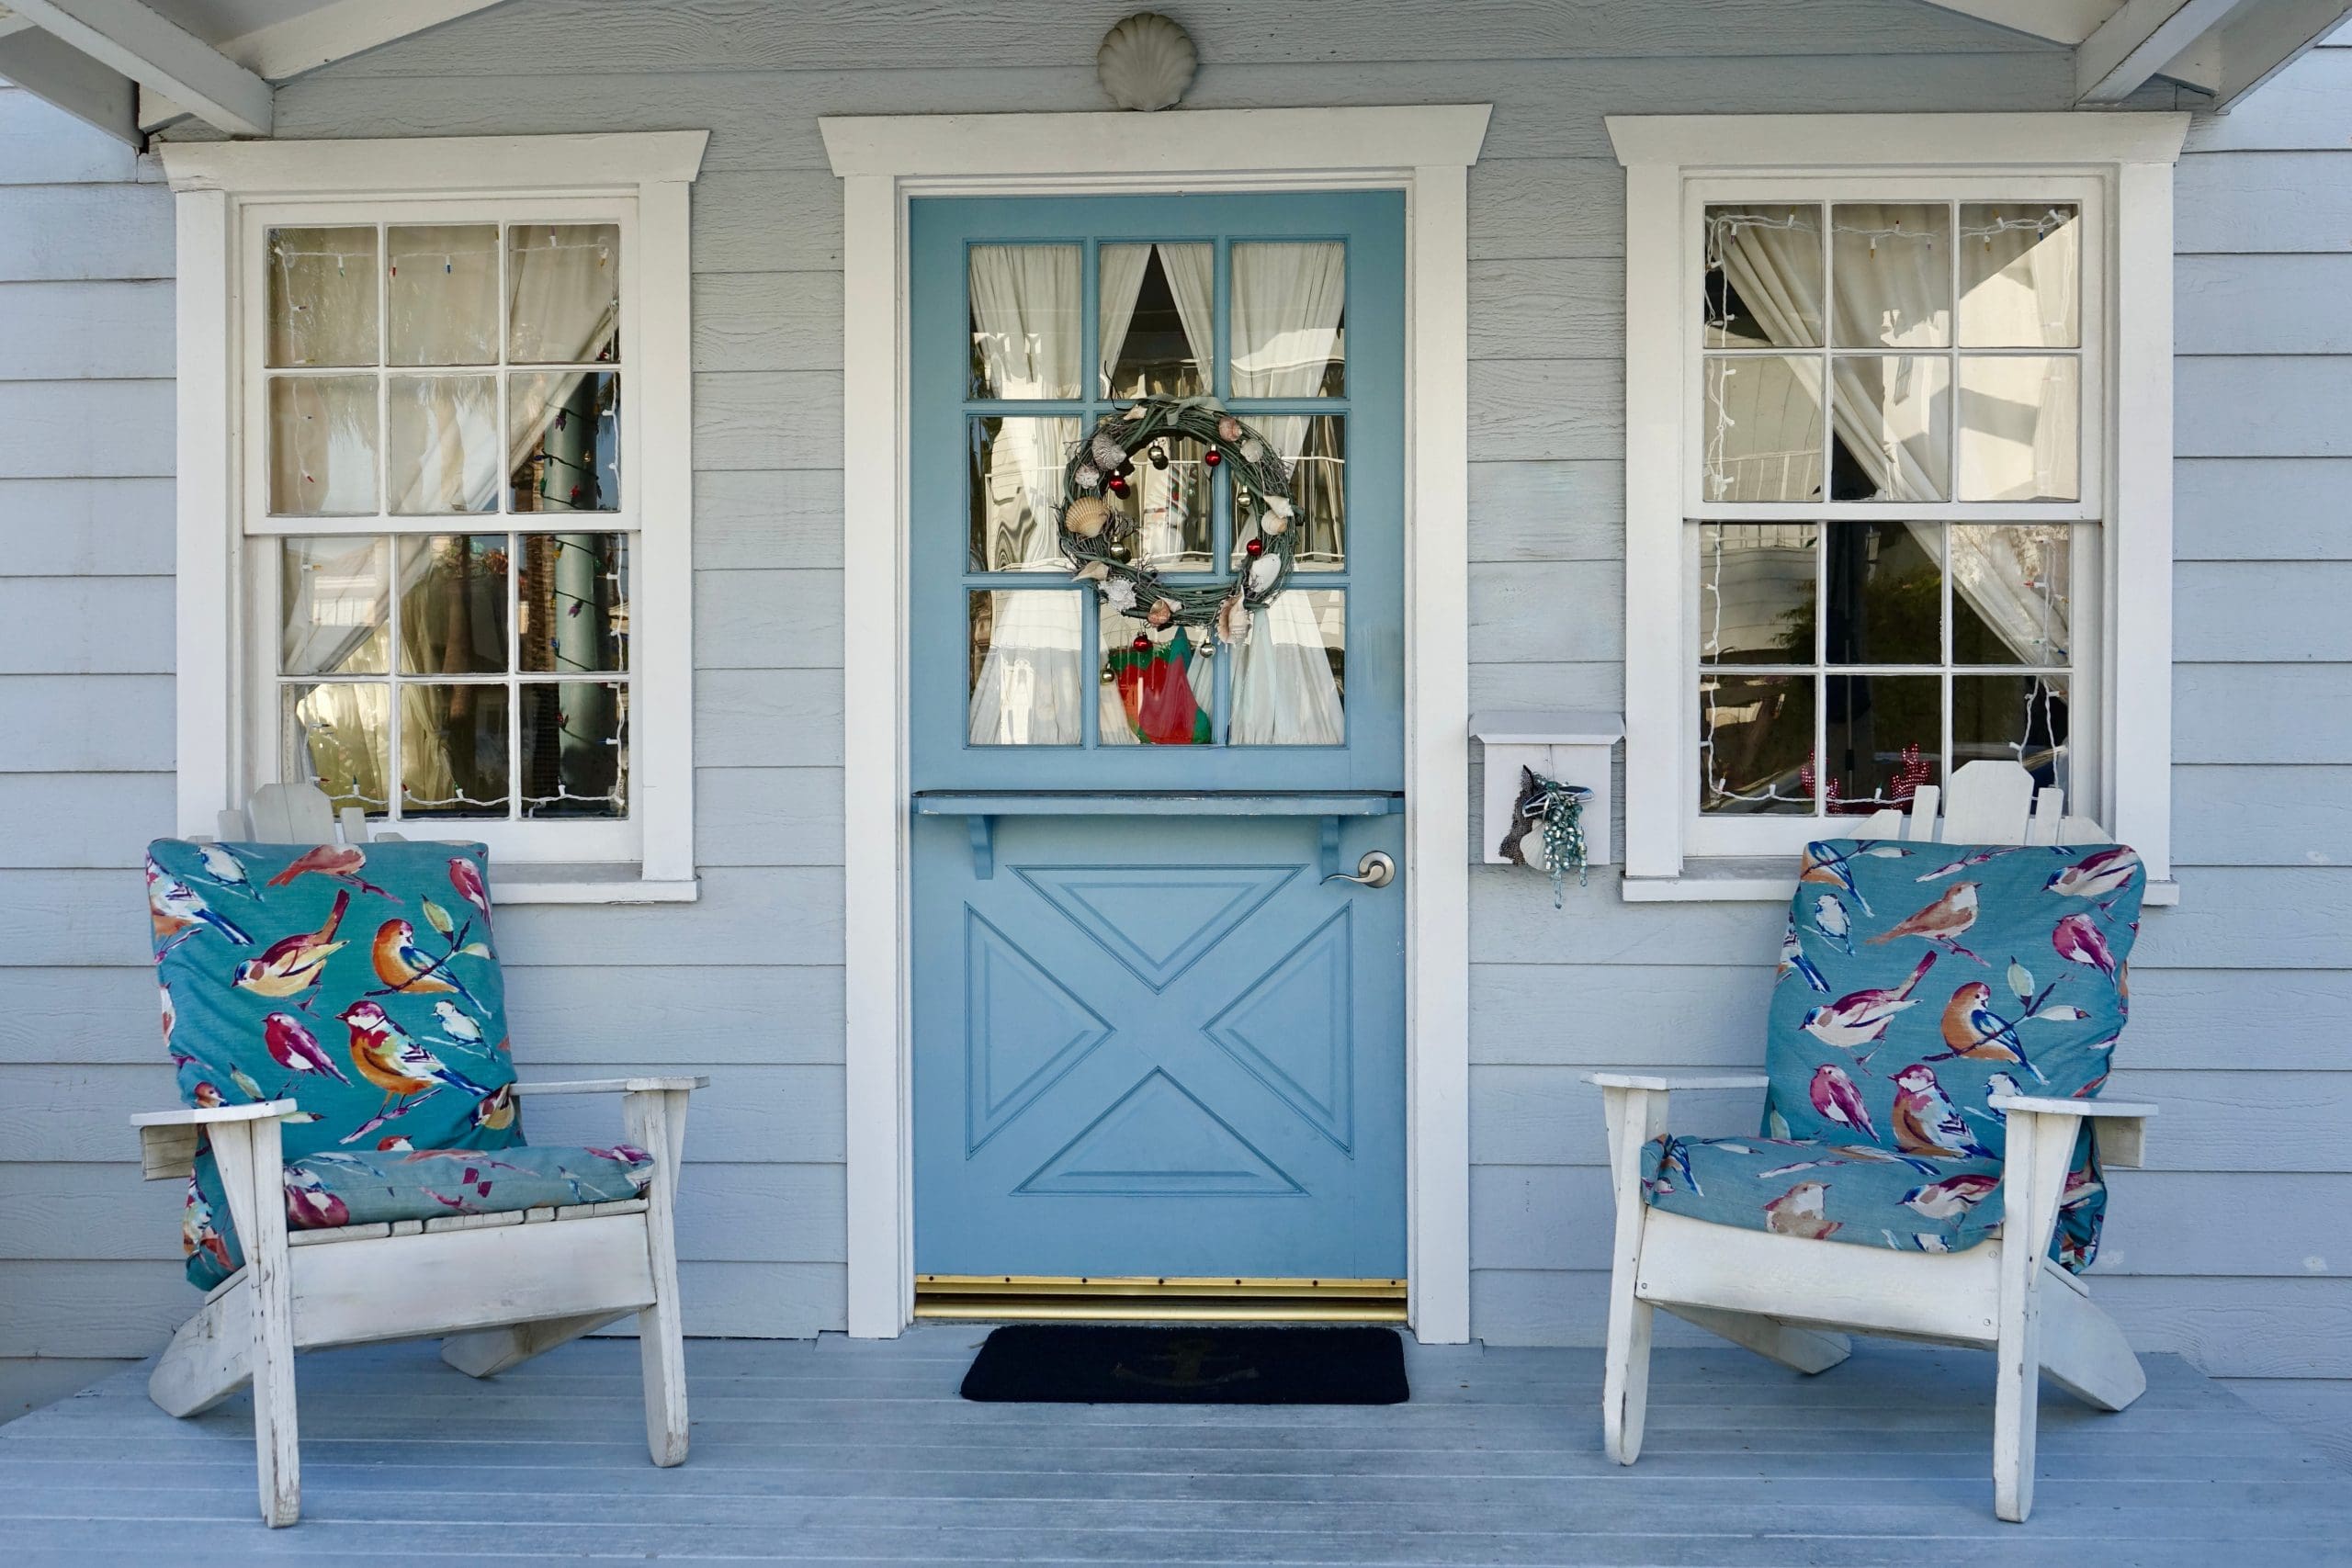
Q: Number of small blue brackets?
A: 2